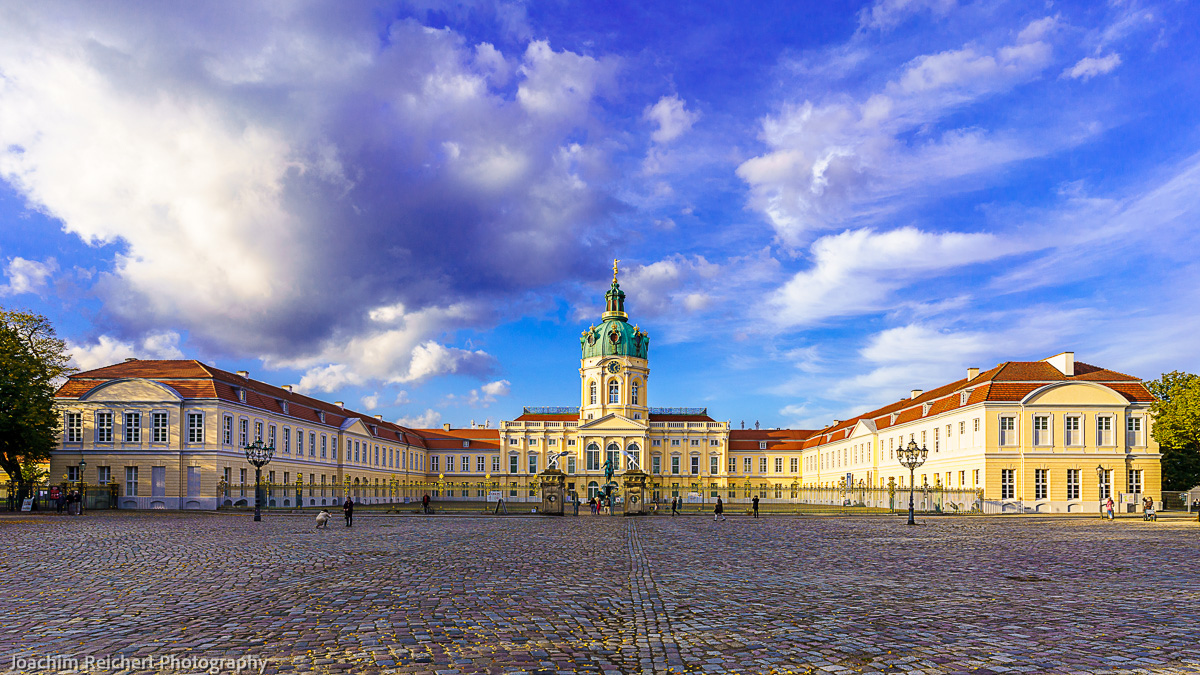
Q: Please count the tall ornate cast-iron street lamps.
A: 2